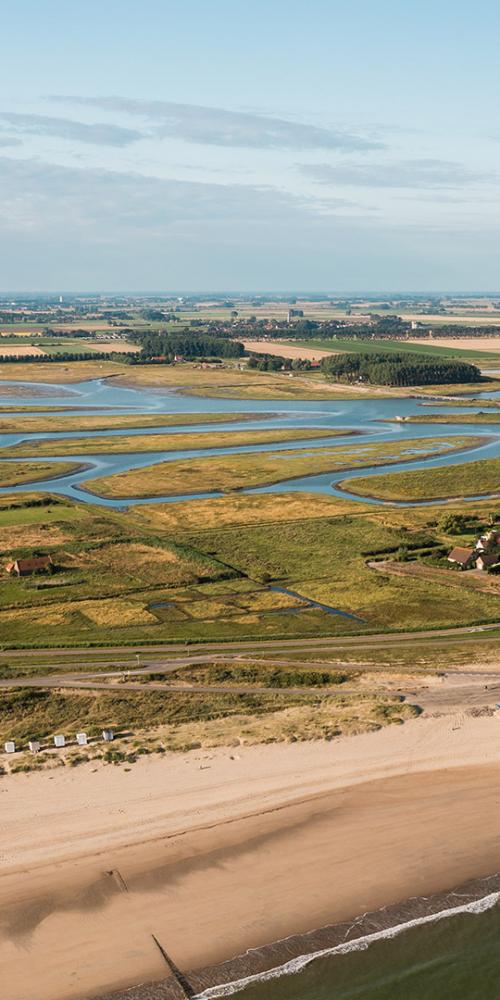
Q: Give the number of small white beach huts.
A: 5